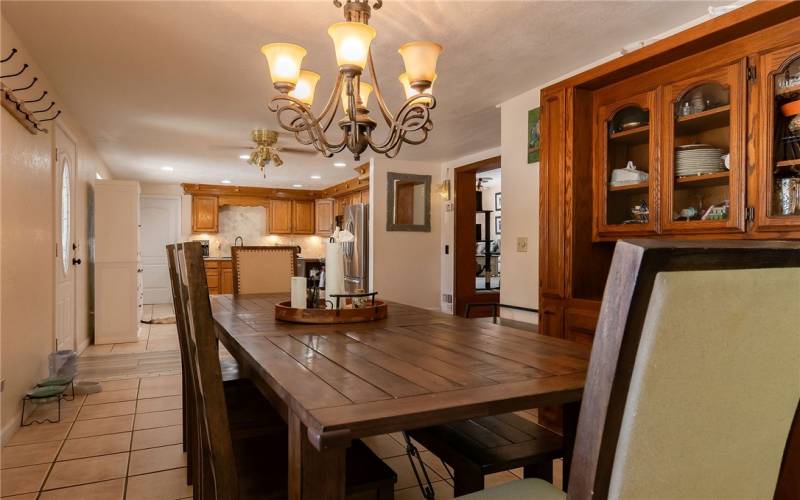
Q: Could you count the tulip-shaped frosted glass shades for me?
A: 6